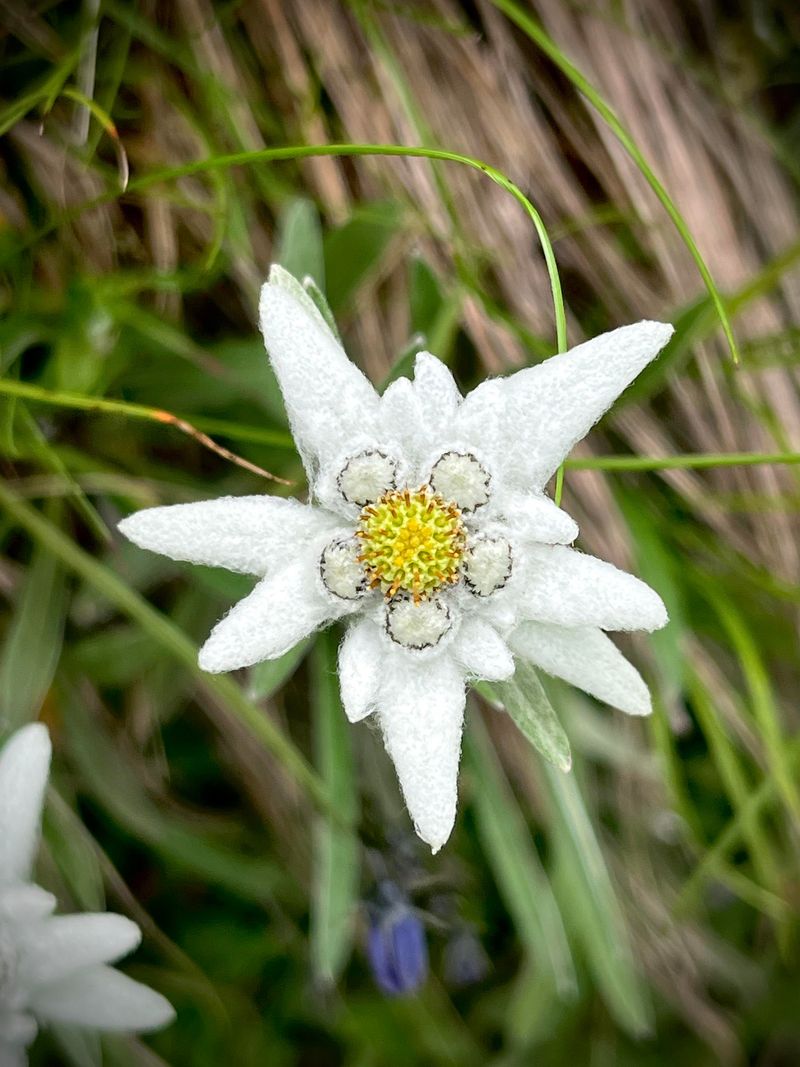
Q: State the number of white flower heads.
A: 2